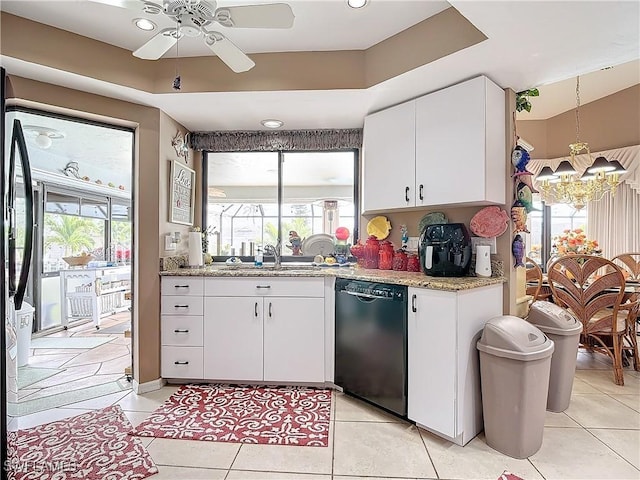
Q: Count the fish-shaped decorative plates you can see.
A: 3